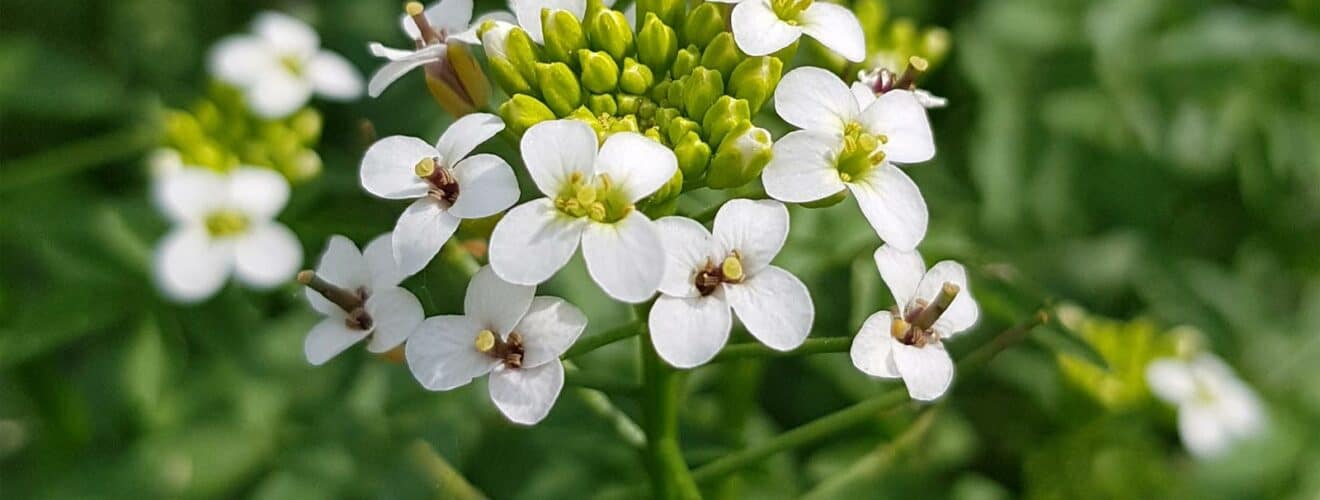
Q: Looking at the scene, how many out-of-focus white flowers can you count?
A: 3